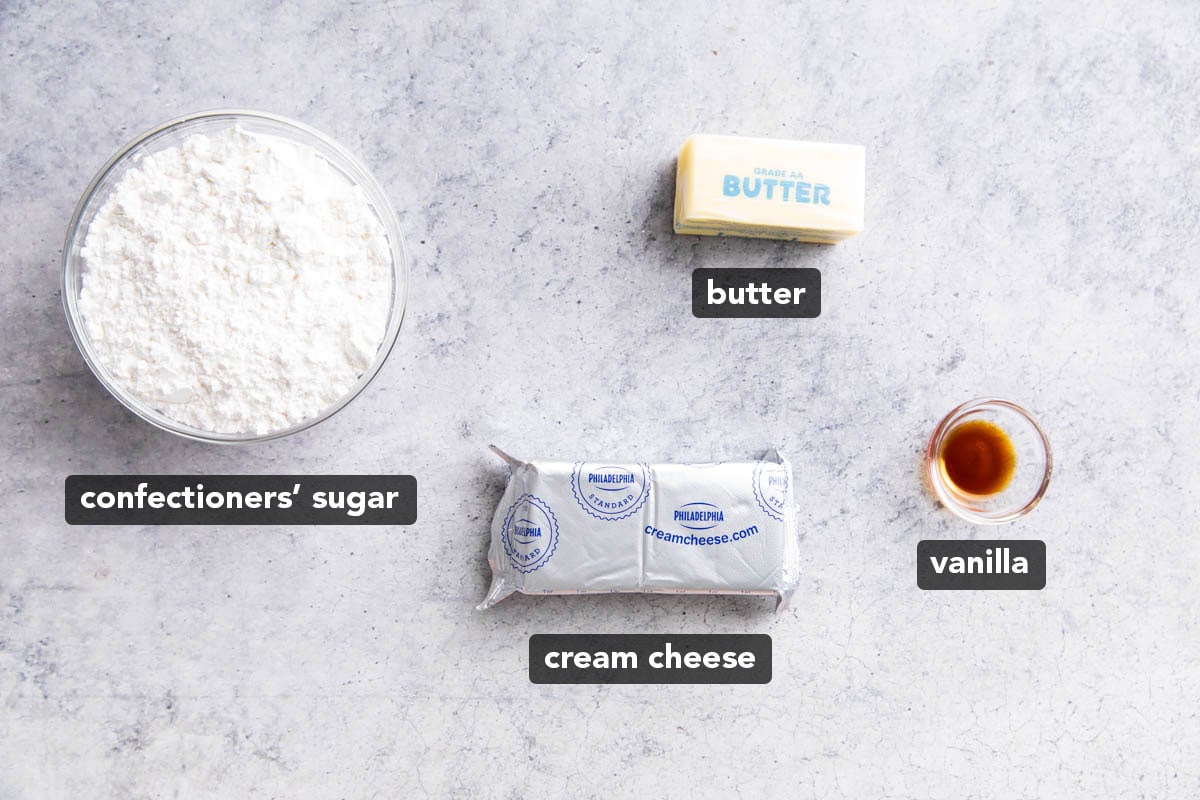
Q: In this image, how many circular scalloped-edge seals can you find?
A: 3